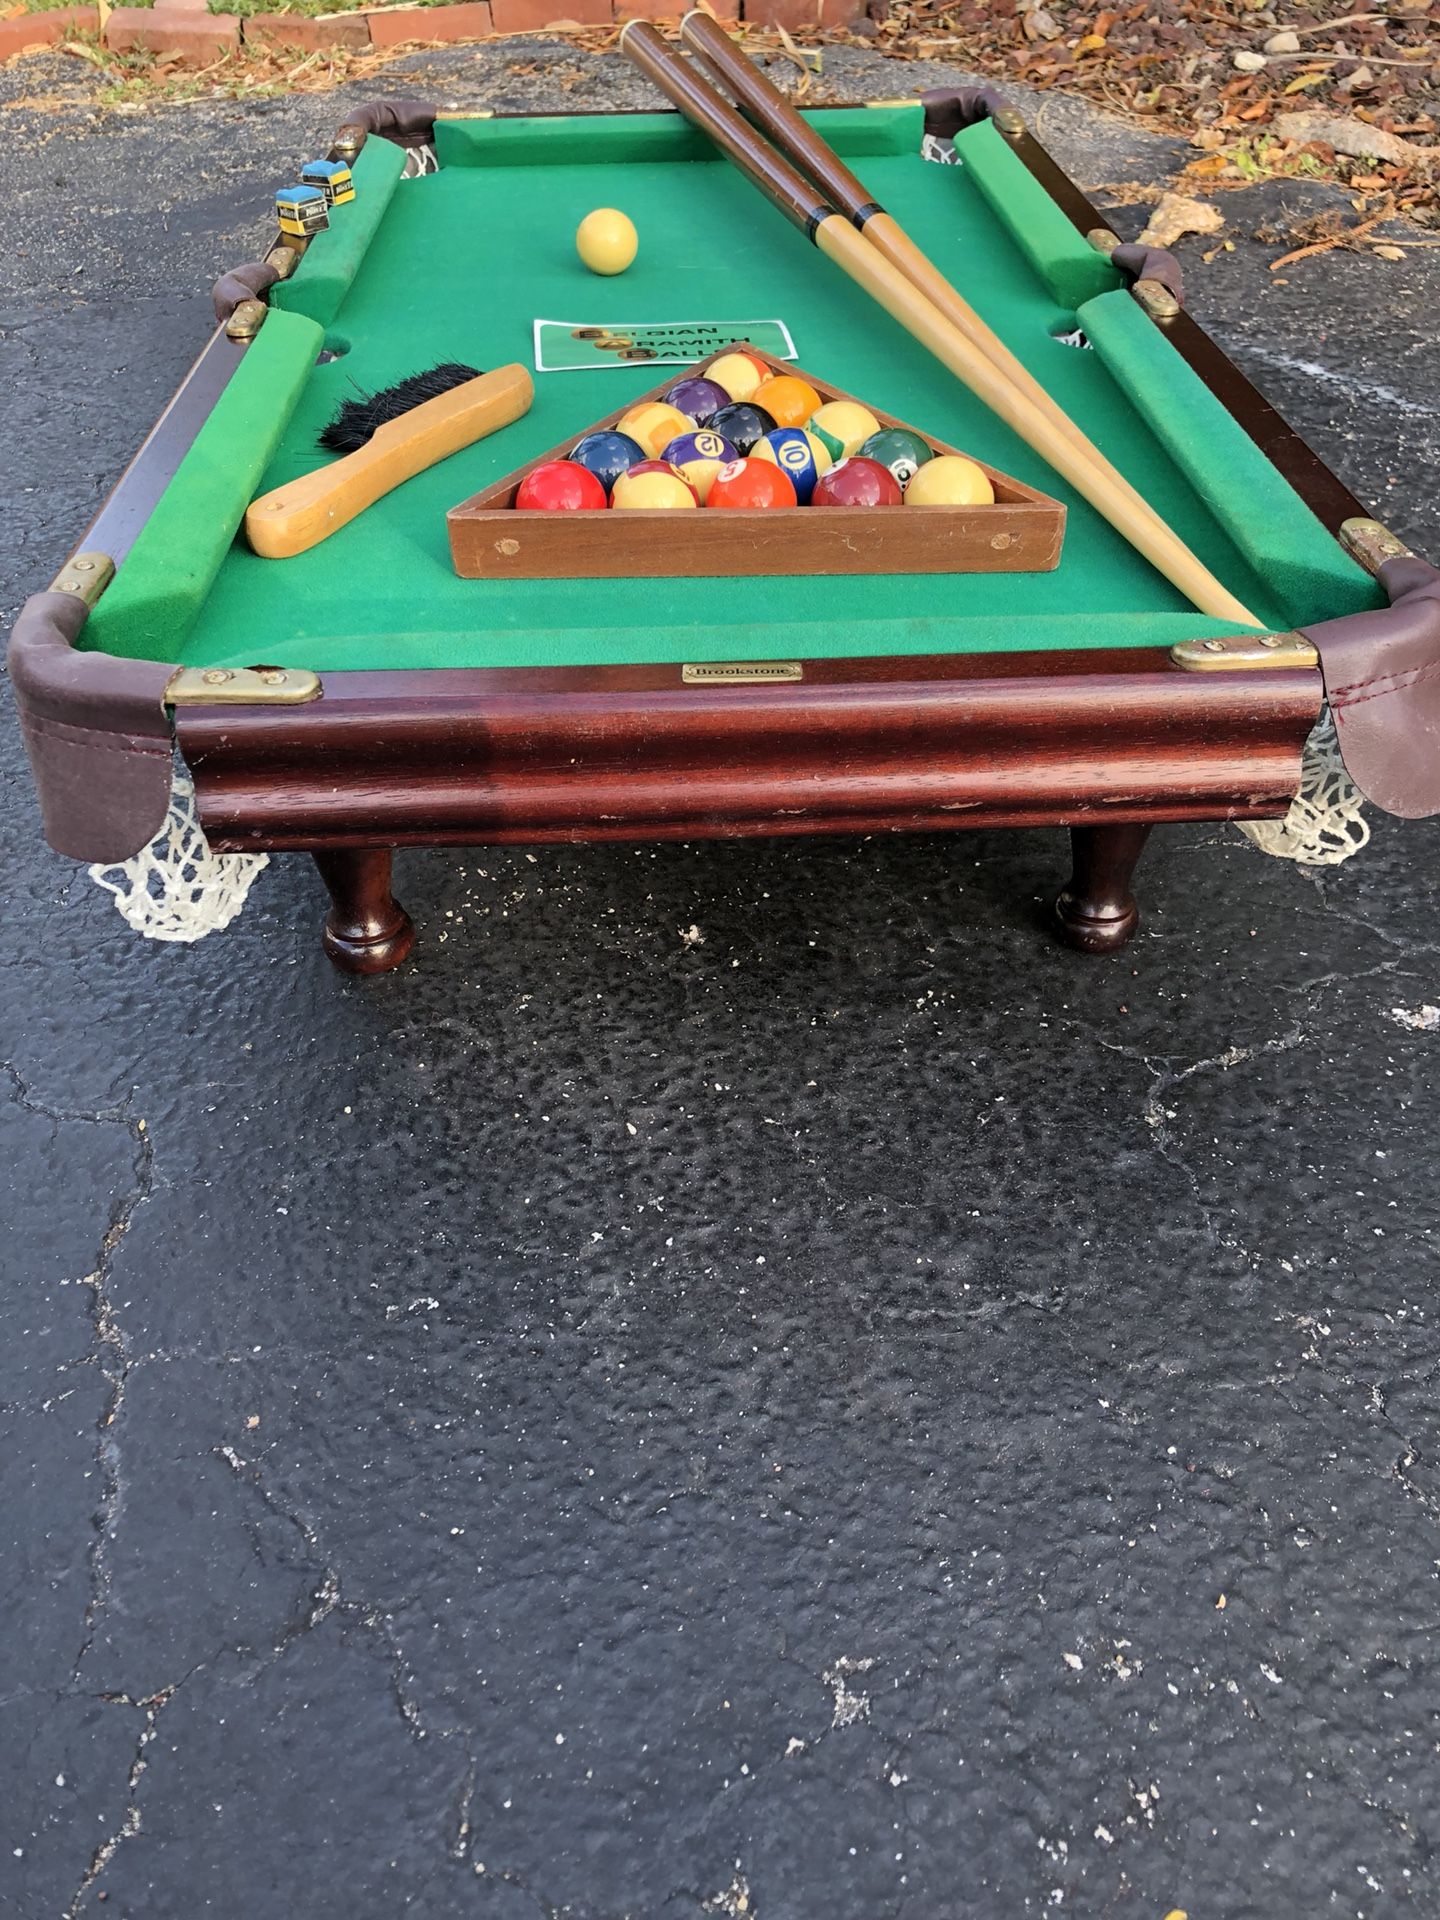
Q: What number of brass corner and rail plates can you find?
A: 12